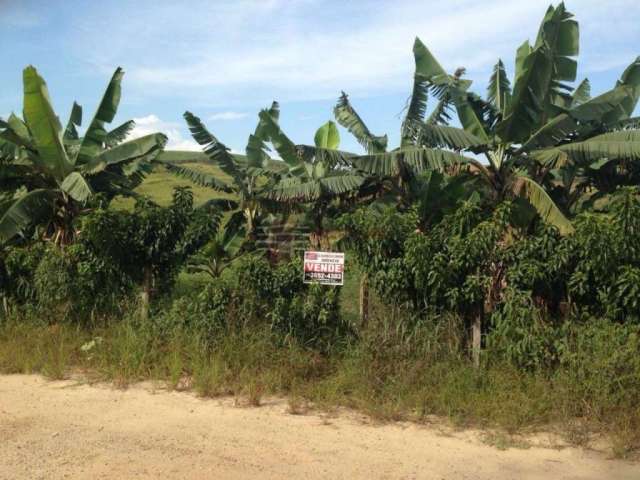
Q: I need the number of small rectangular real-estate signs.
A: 1